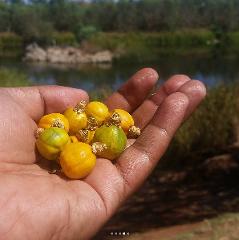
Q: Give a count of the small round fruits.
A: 8